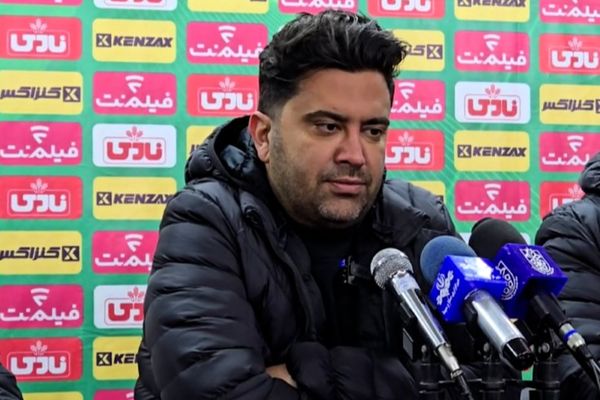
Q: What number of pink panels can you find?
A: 13